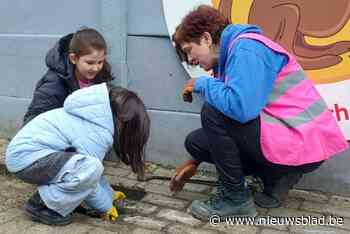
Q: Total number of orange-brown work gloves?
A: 2